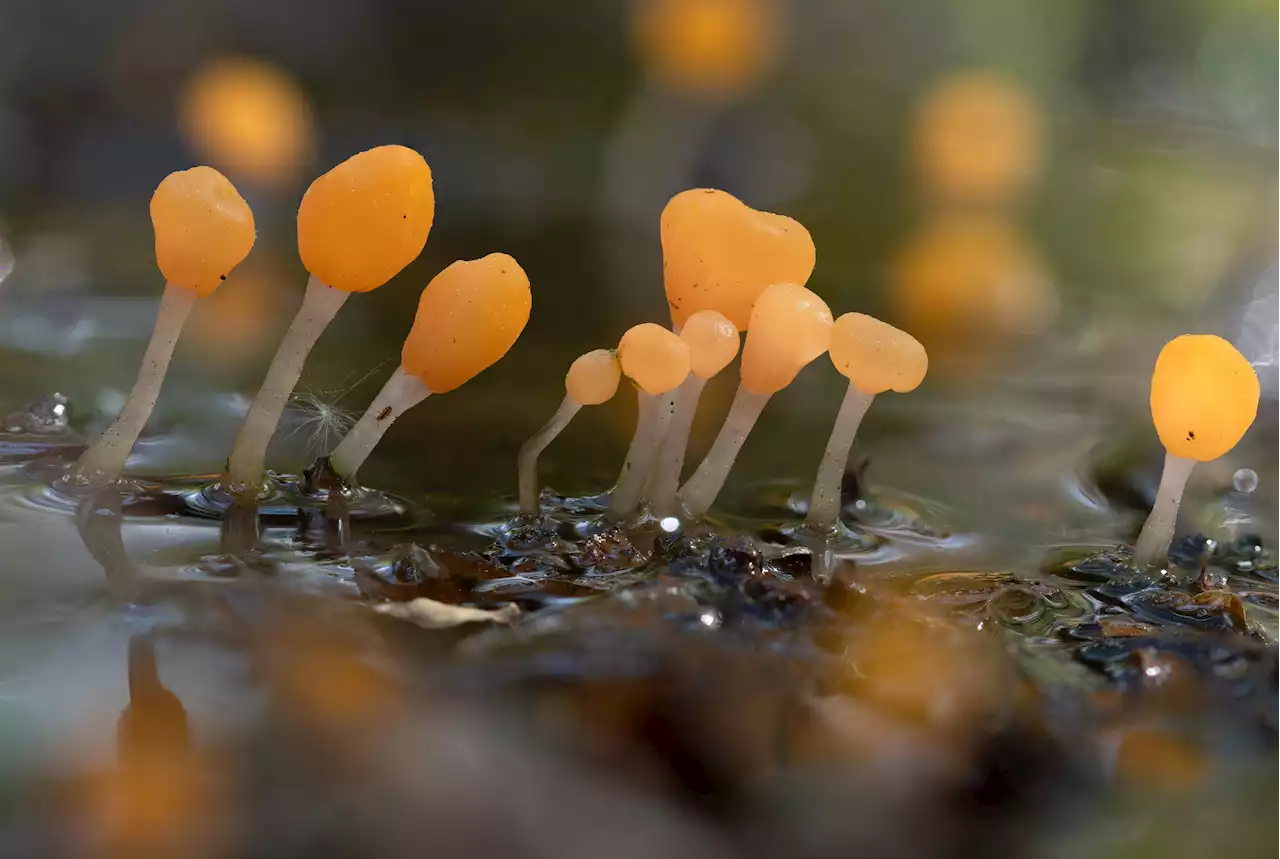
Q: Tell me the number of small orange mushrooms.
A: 10